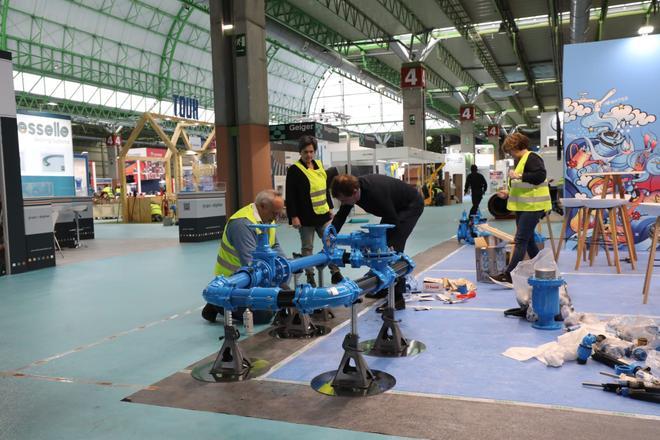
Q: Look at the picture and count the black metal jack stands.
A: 5